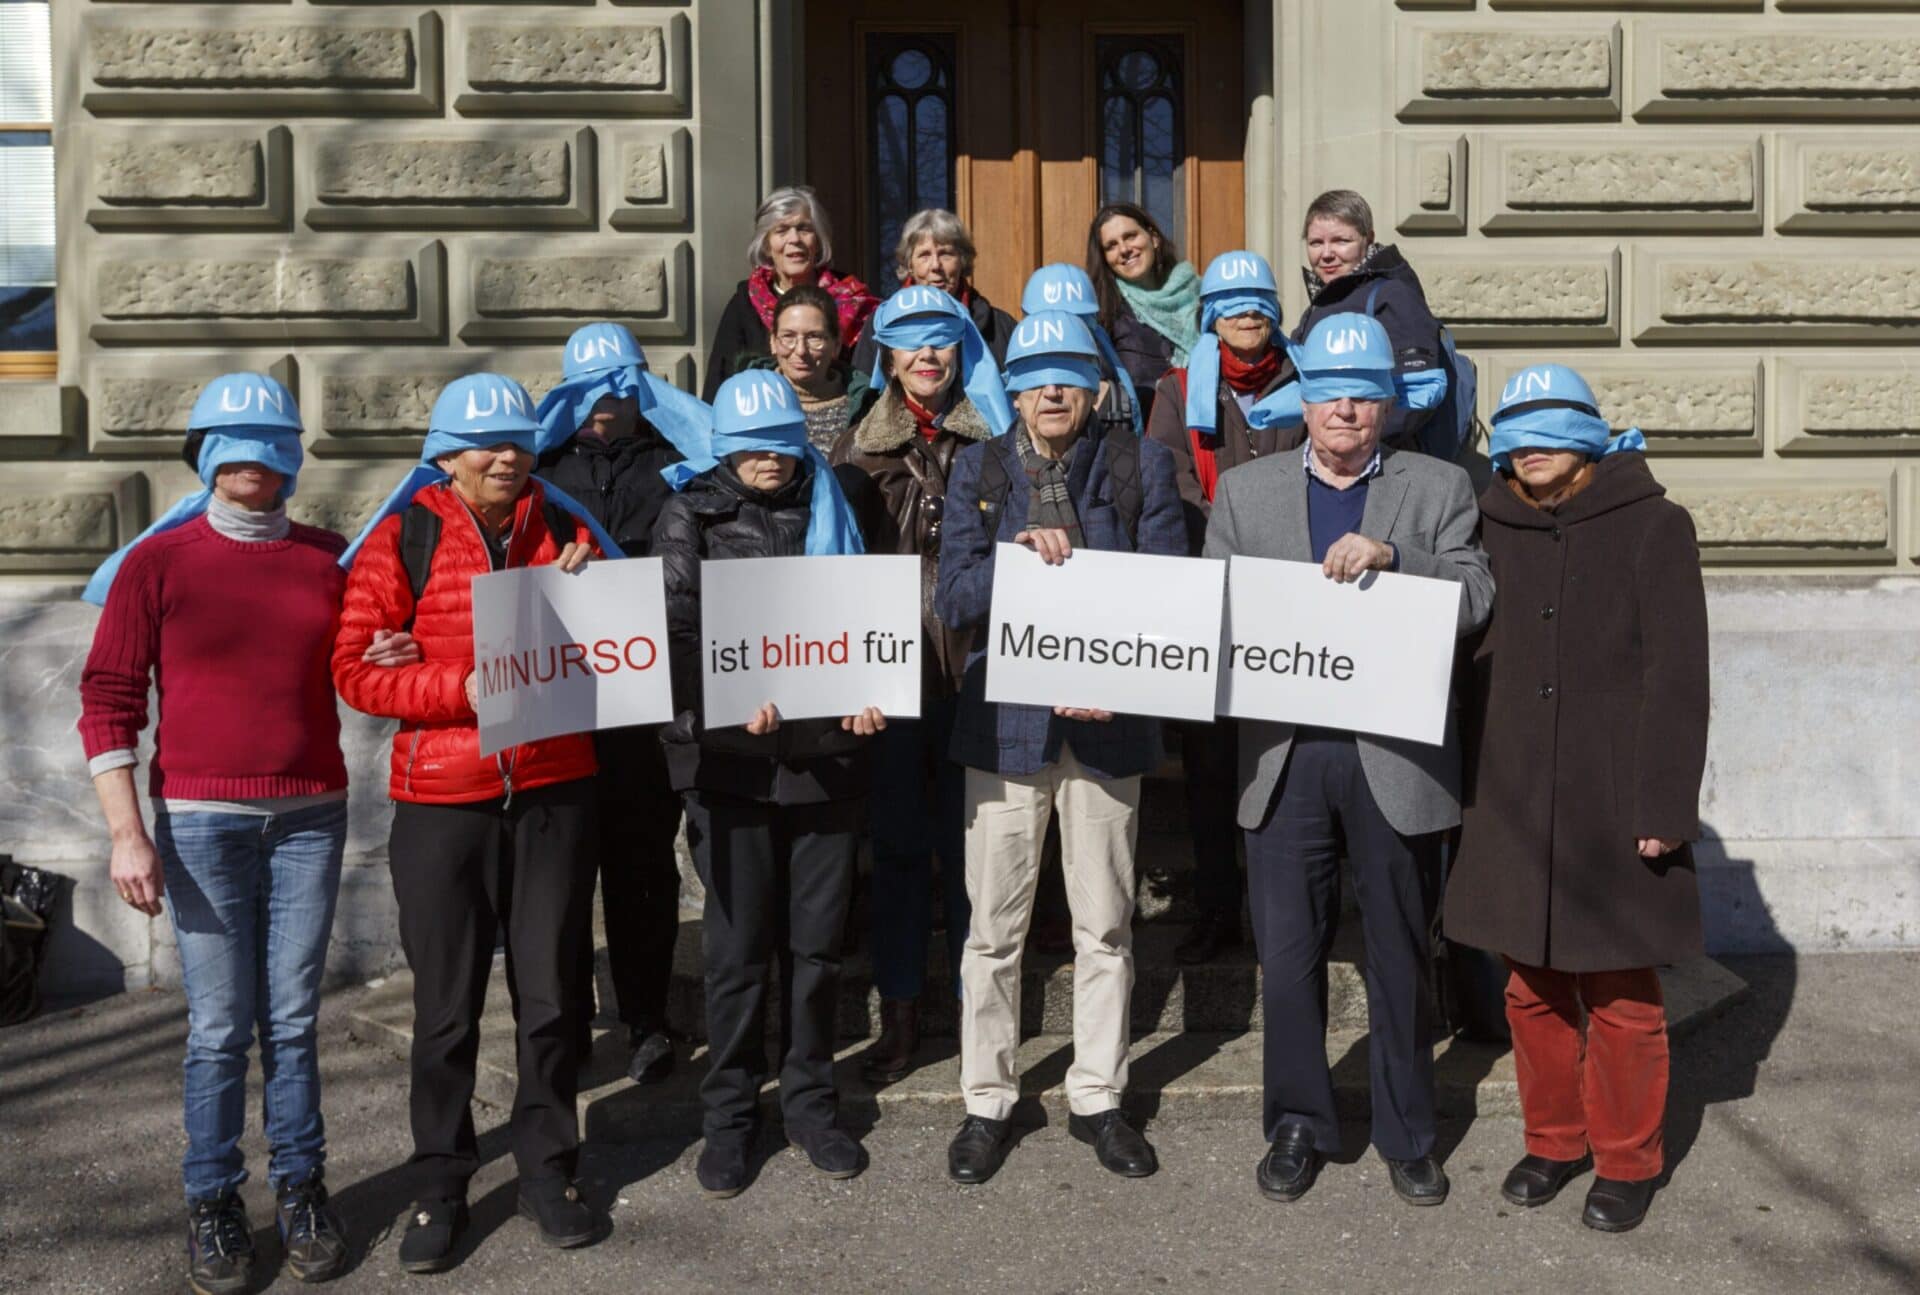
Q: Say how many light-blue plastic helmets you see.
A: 10